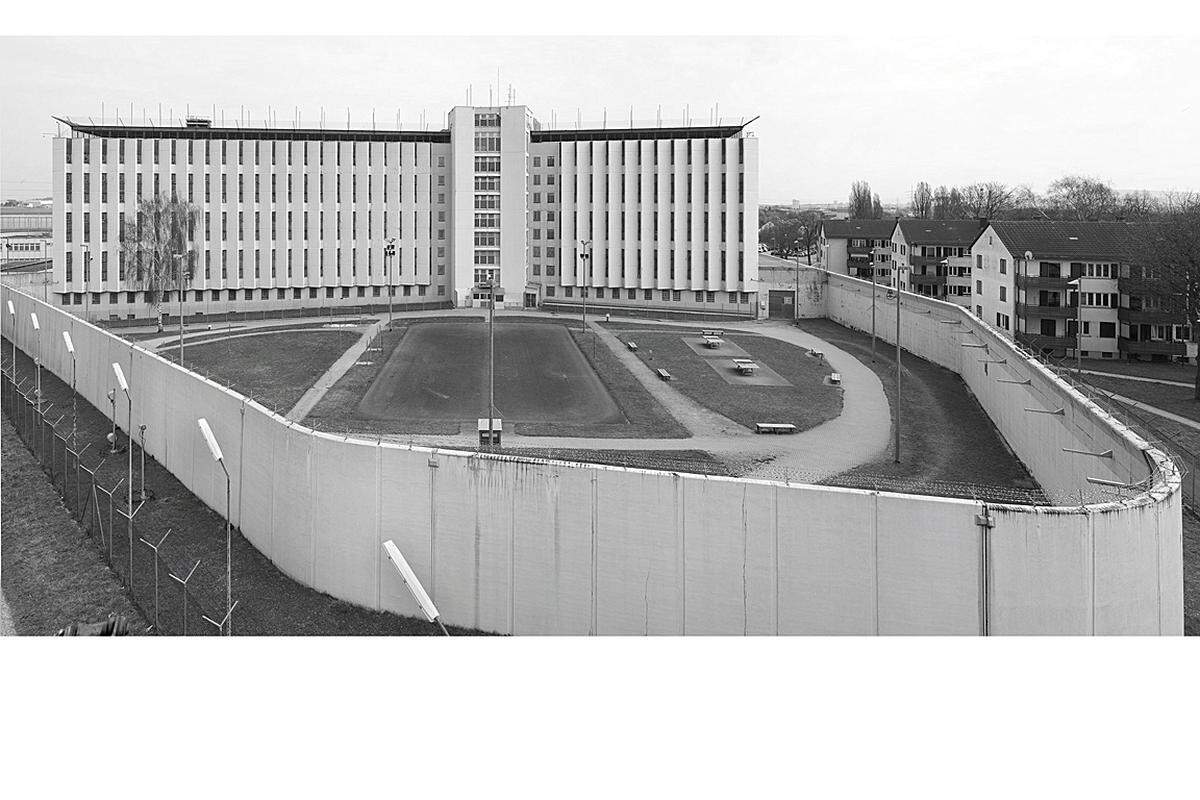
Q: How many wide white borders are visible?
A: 2